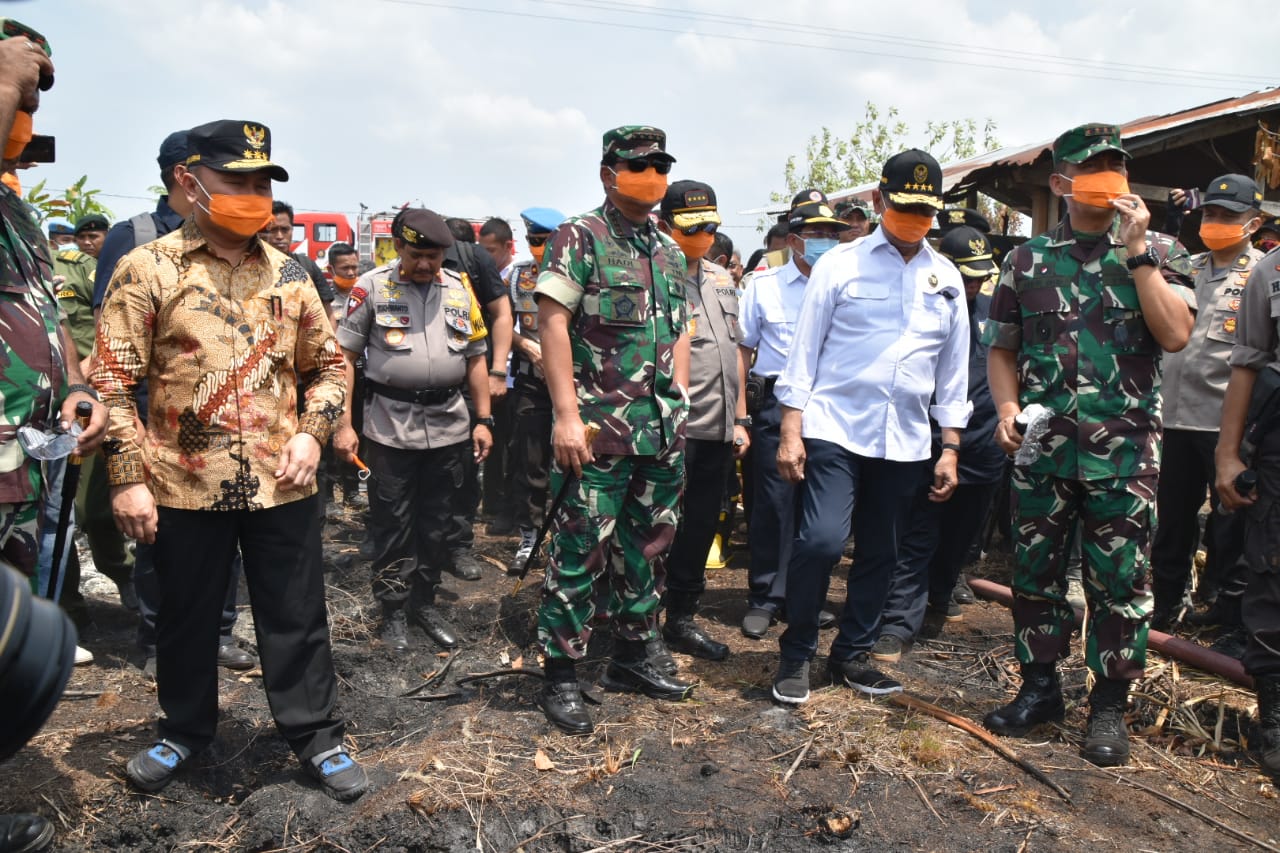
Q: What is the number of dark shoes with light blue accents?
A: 2